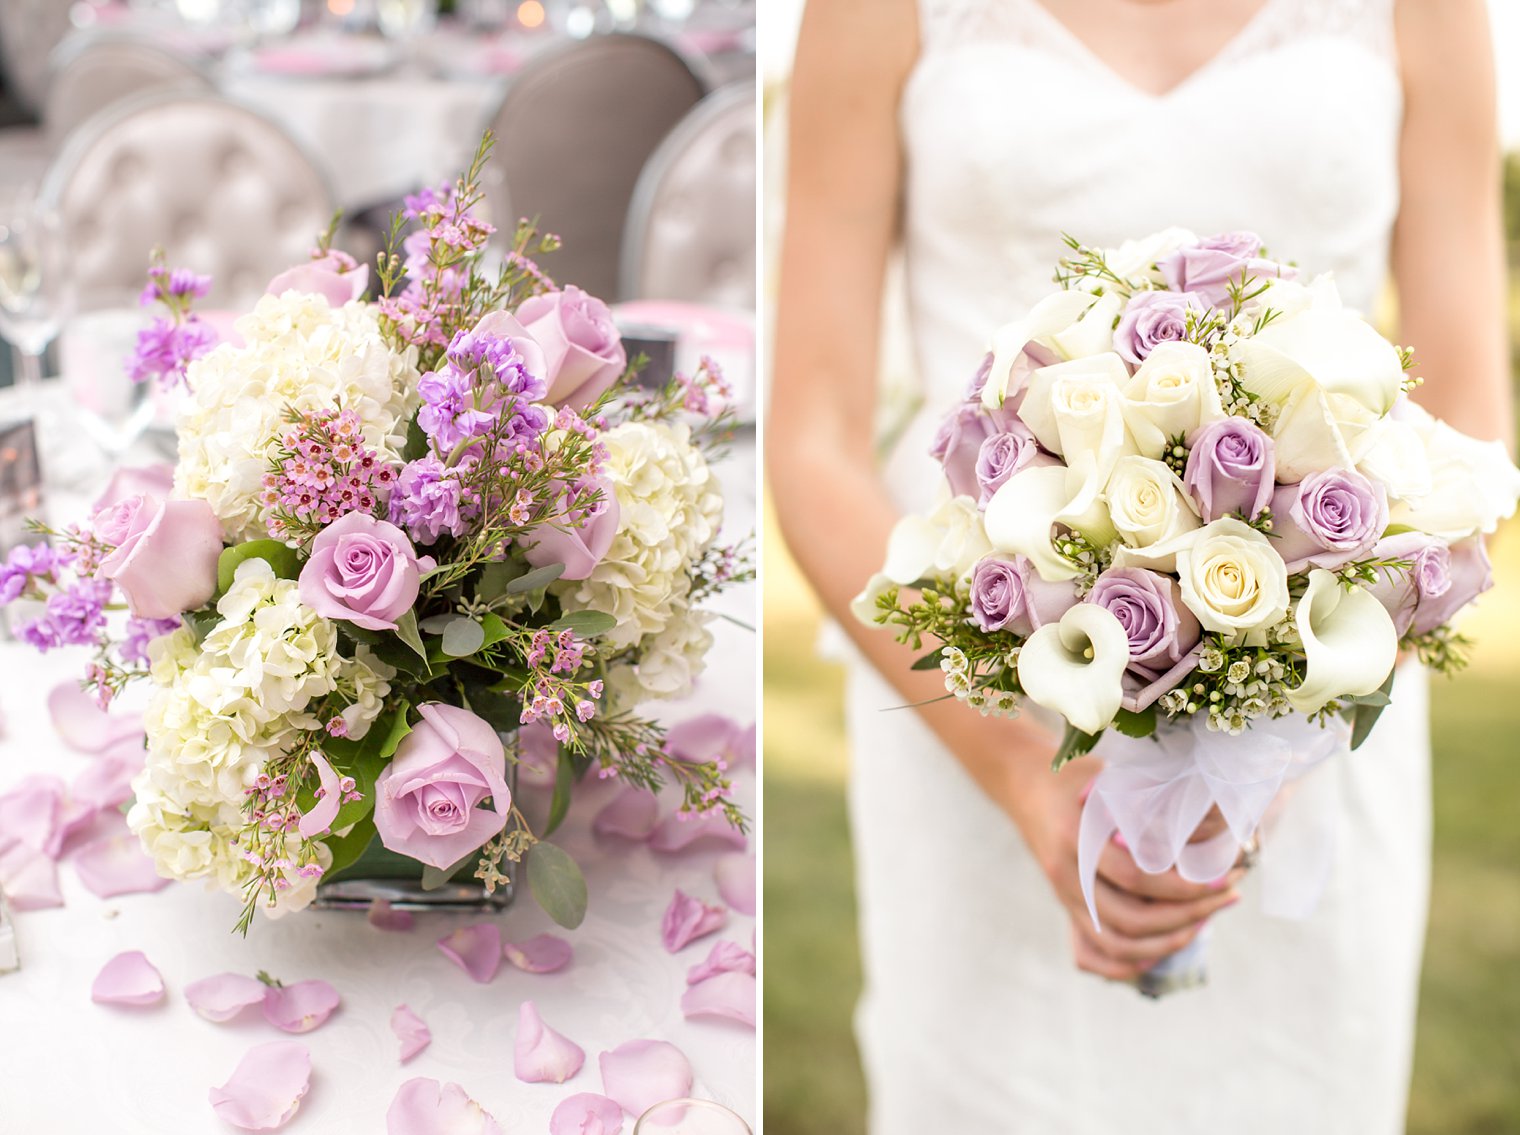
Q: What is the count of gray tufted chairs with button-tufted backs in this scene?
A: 2